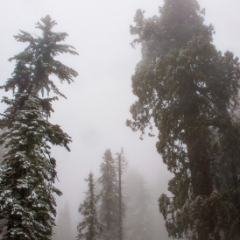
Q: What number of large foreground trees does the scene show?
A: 2